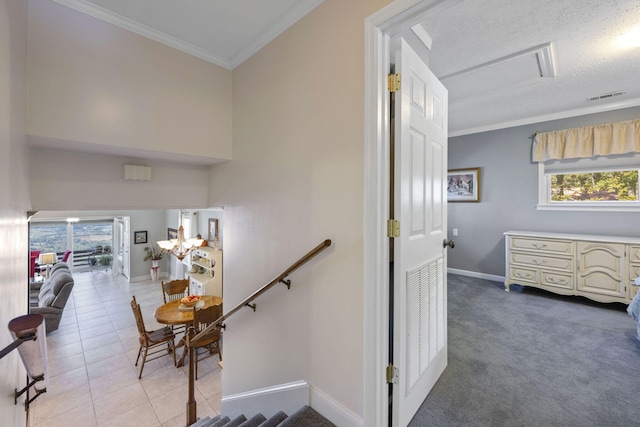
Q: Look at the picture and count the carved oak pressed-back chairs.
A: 3